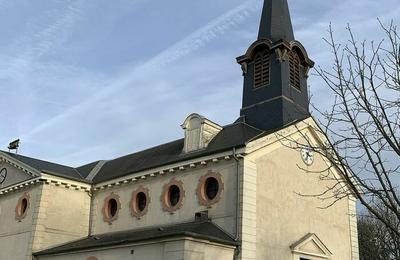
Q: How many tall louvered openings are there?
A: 2